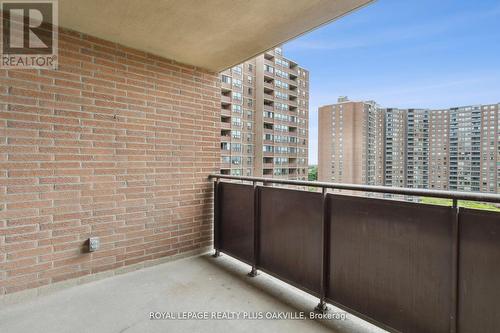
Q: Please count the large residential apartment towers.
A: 2